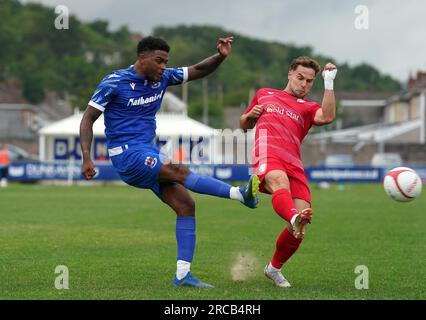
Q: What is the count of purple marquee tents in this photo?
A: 0